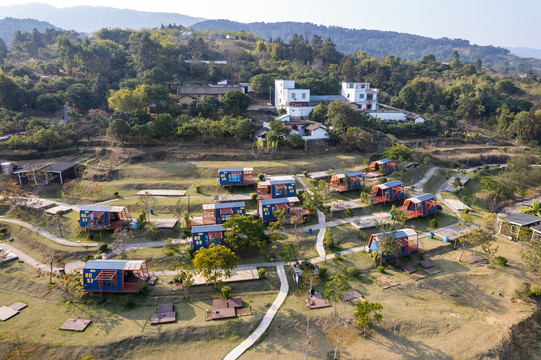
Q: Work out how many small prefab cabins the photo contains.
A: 12